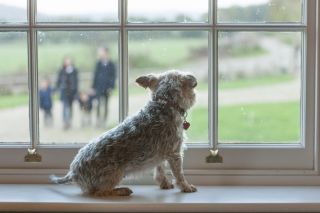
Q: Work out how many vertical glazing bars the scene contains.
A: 3